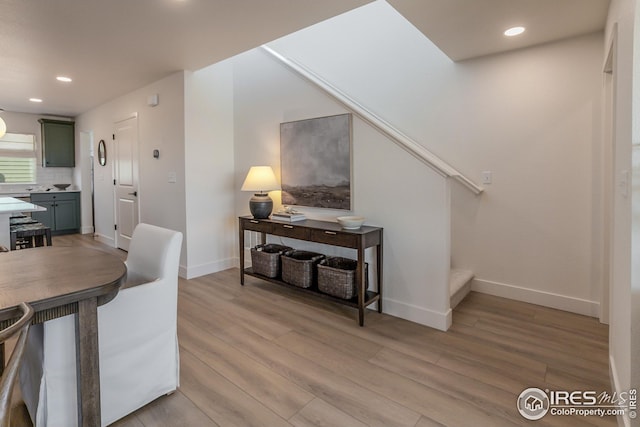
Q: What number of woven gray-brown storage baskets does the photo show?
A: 3